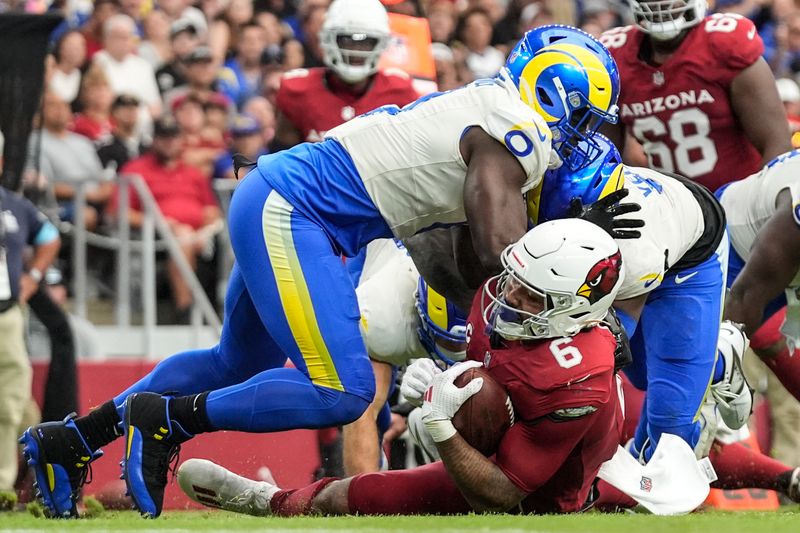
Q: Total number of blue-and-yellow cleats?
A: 2